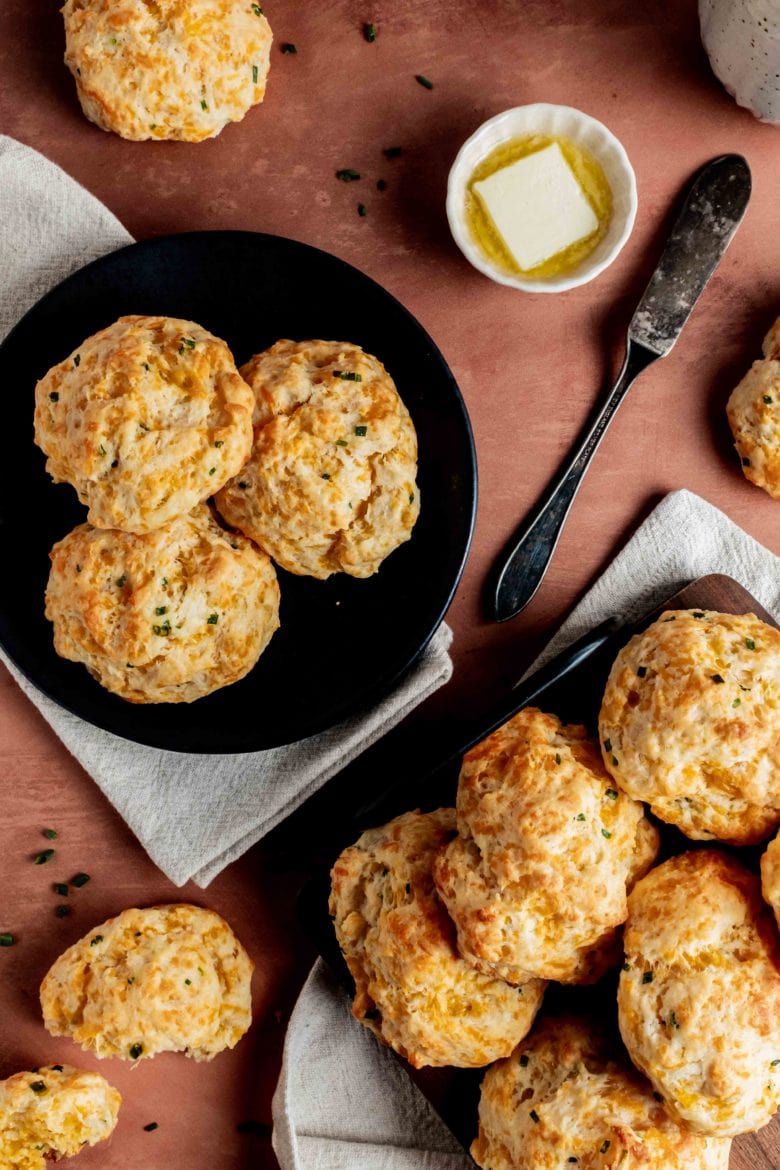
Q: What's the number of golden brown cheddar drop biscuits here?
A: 13